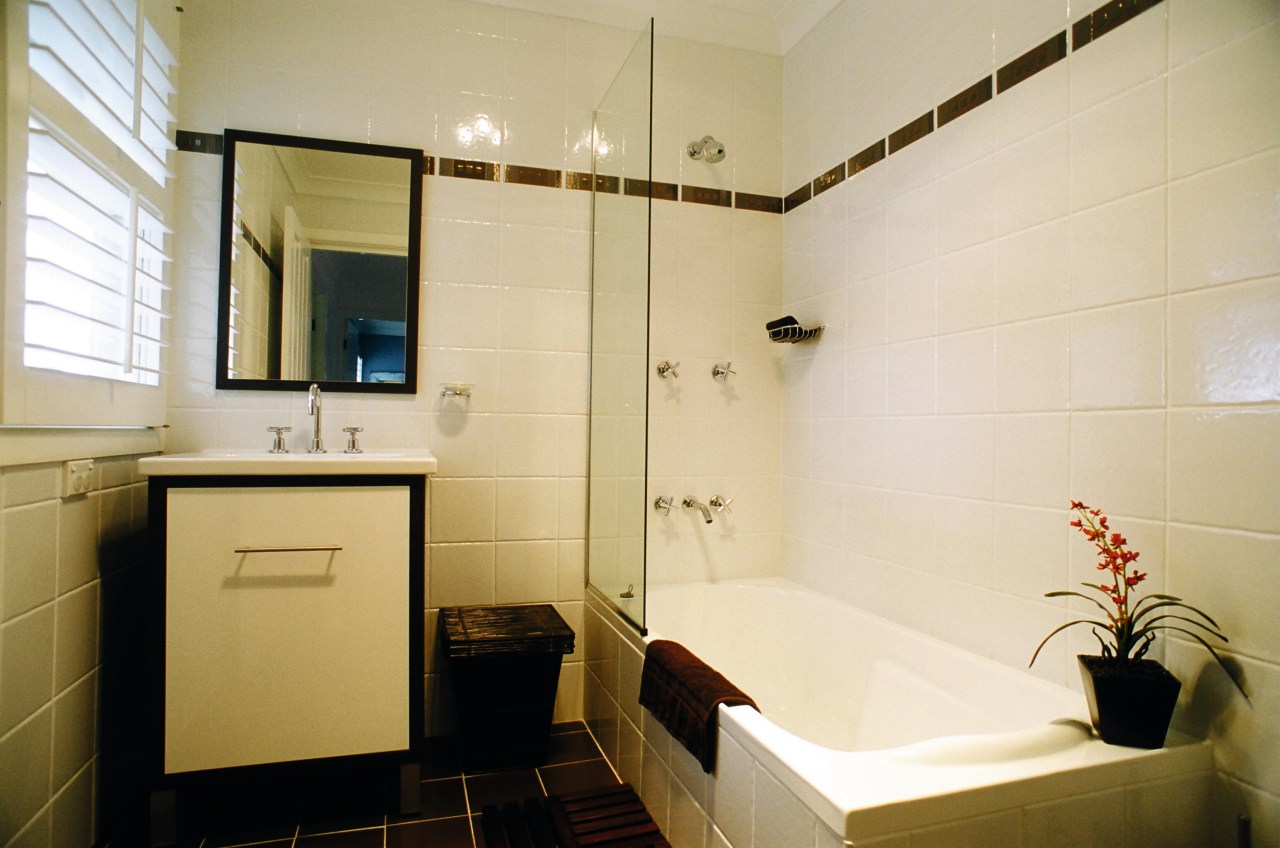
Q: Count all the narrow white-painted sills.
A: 1